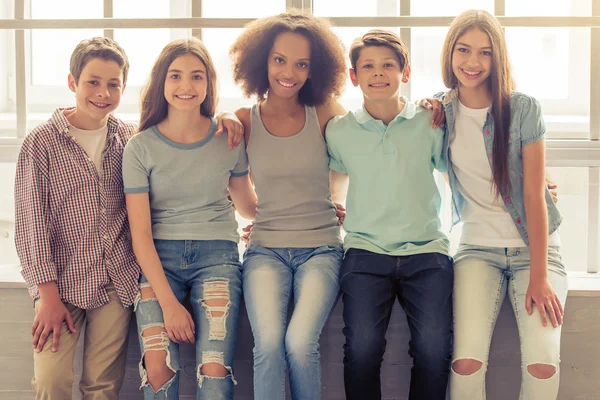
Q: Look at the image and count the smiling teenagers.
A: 5